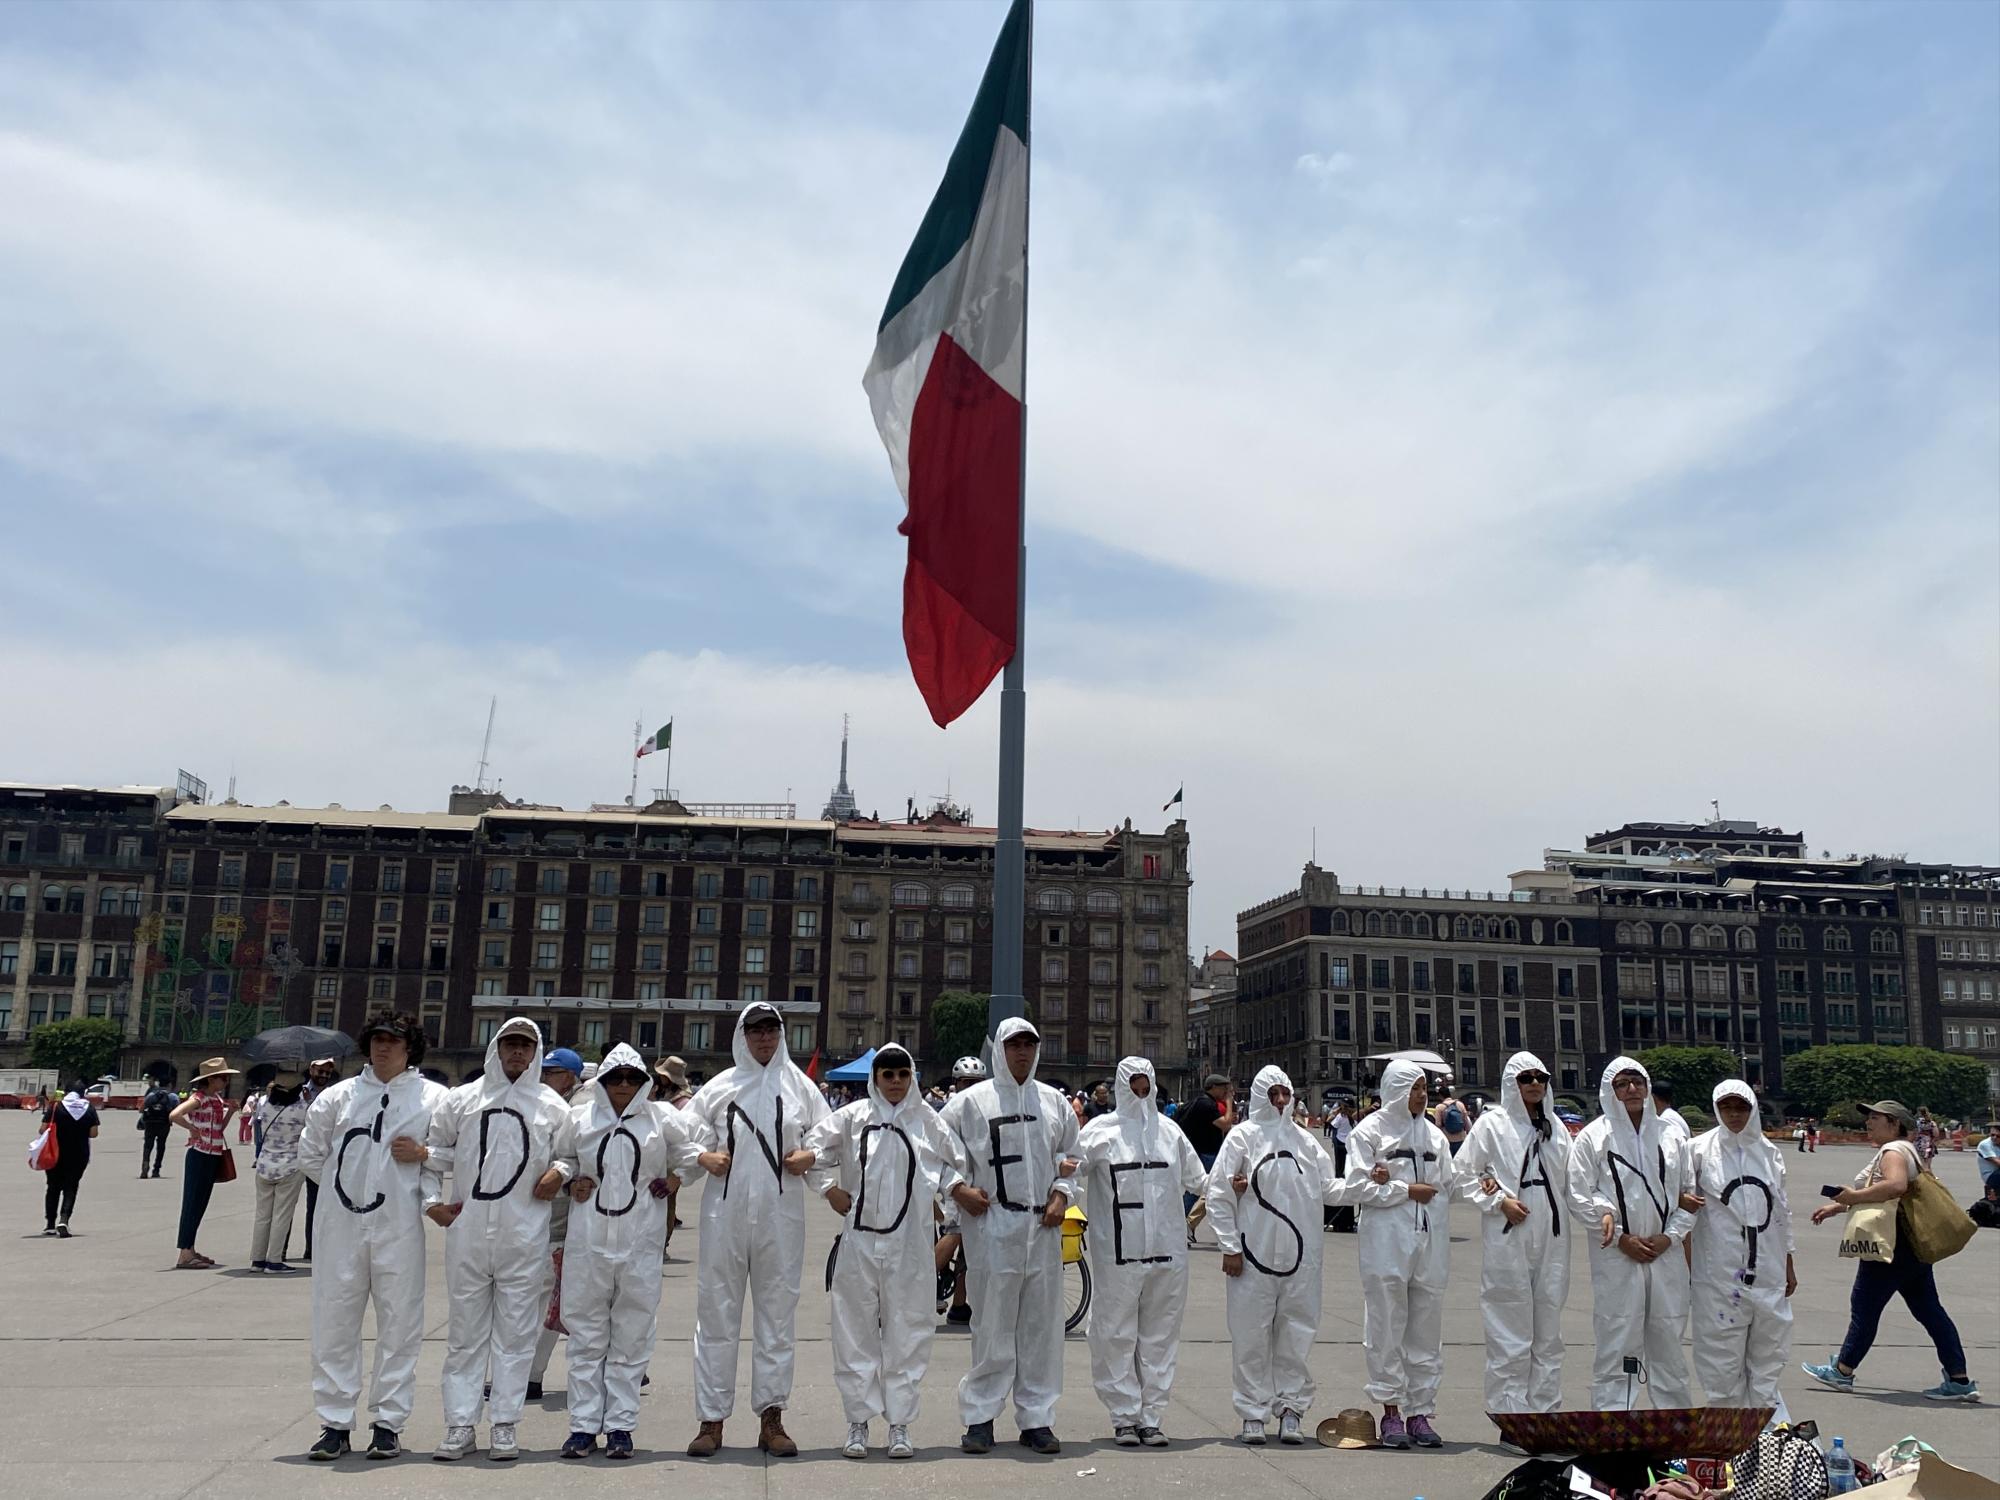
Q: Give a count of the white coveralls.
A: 12